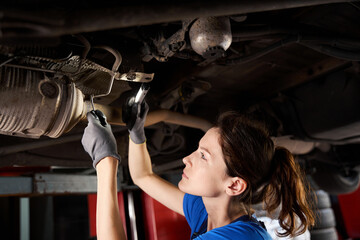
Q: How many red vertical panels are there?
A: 3